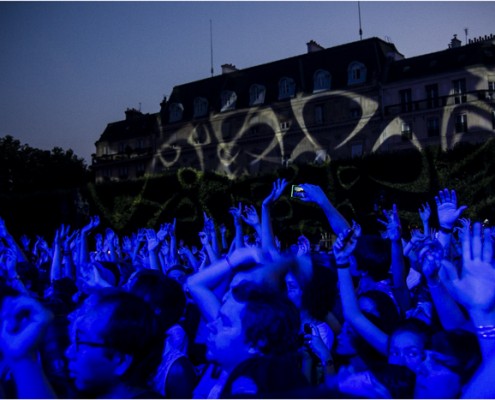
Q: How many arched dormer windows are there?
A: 7